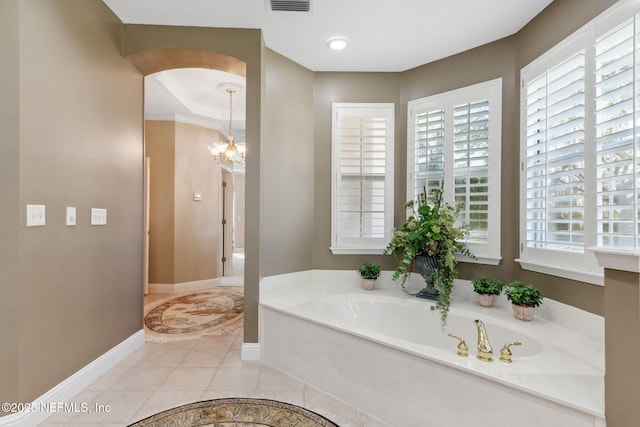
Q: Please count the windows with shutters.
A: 3